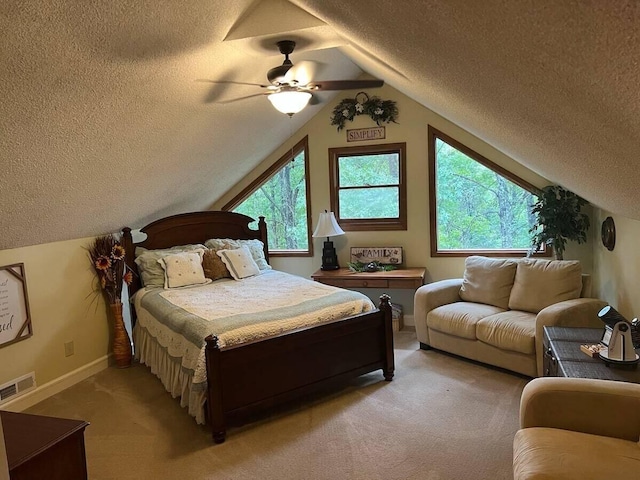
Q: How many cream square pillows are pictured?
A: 2